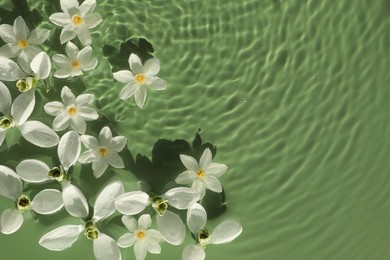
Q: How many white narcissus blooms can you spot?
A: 8